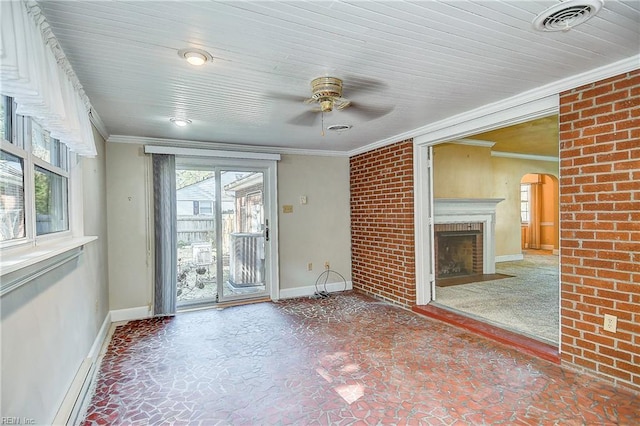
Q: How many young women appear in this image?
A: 0